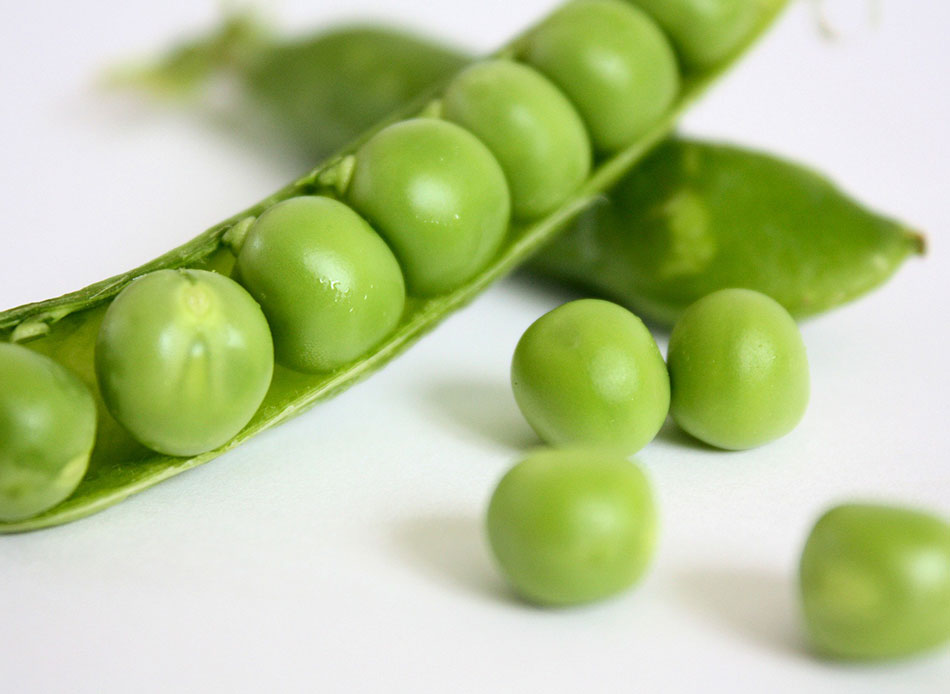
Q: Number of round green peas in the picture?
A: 11